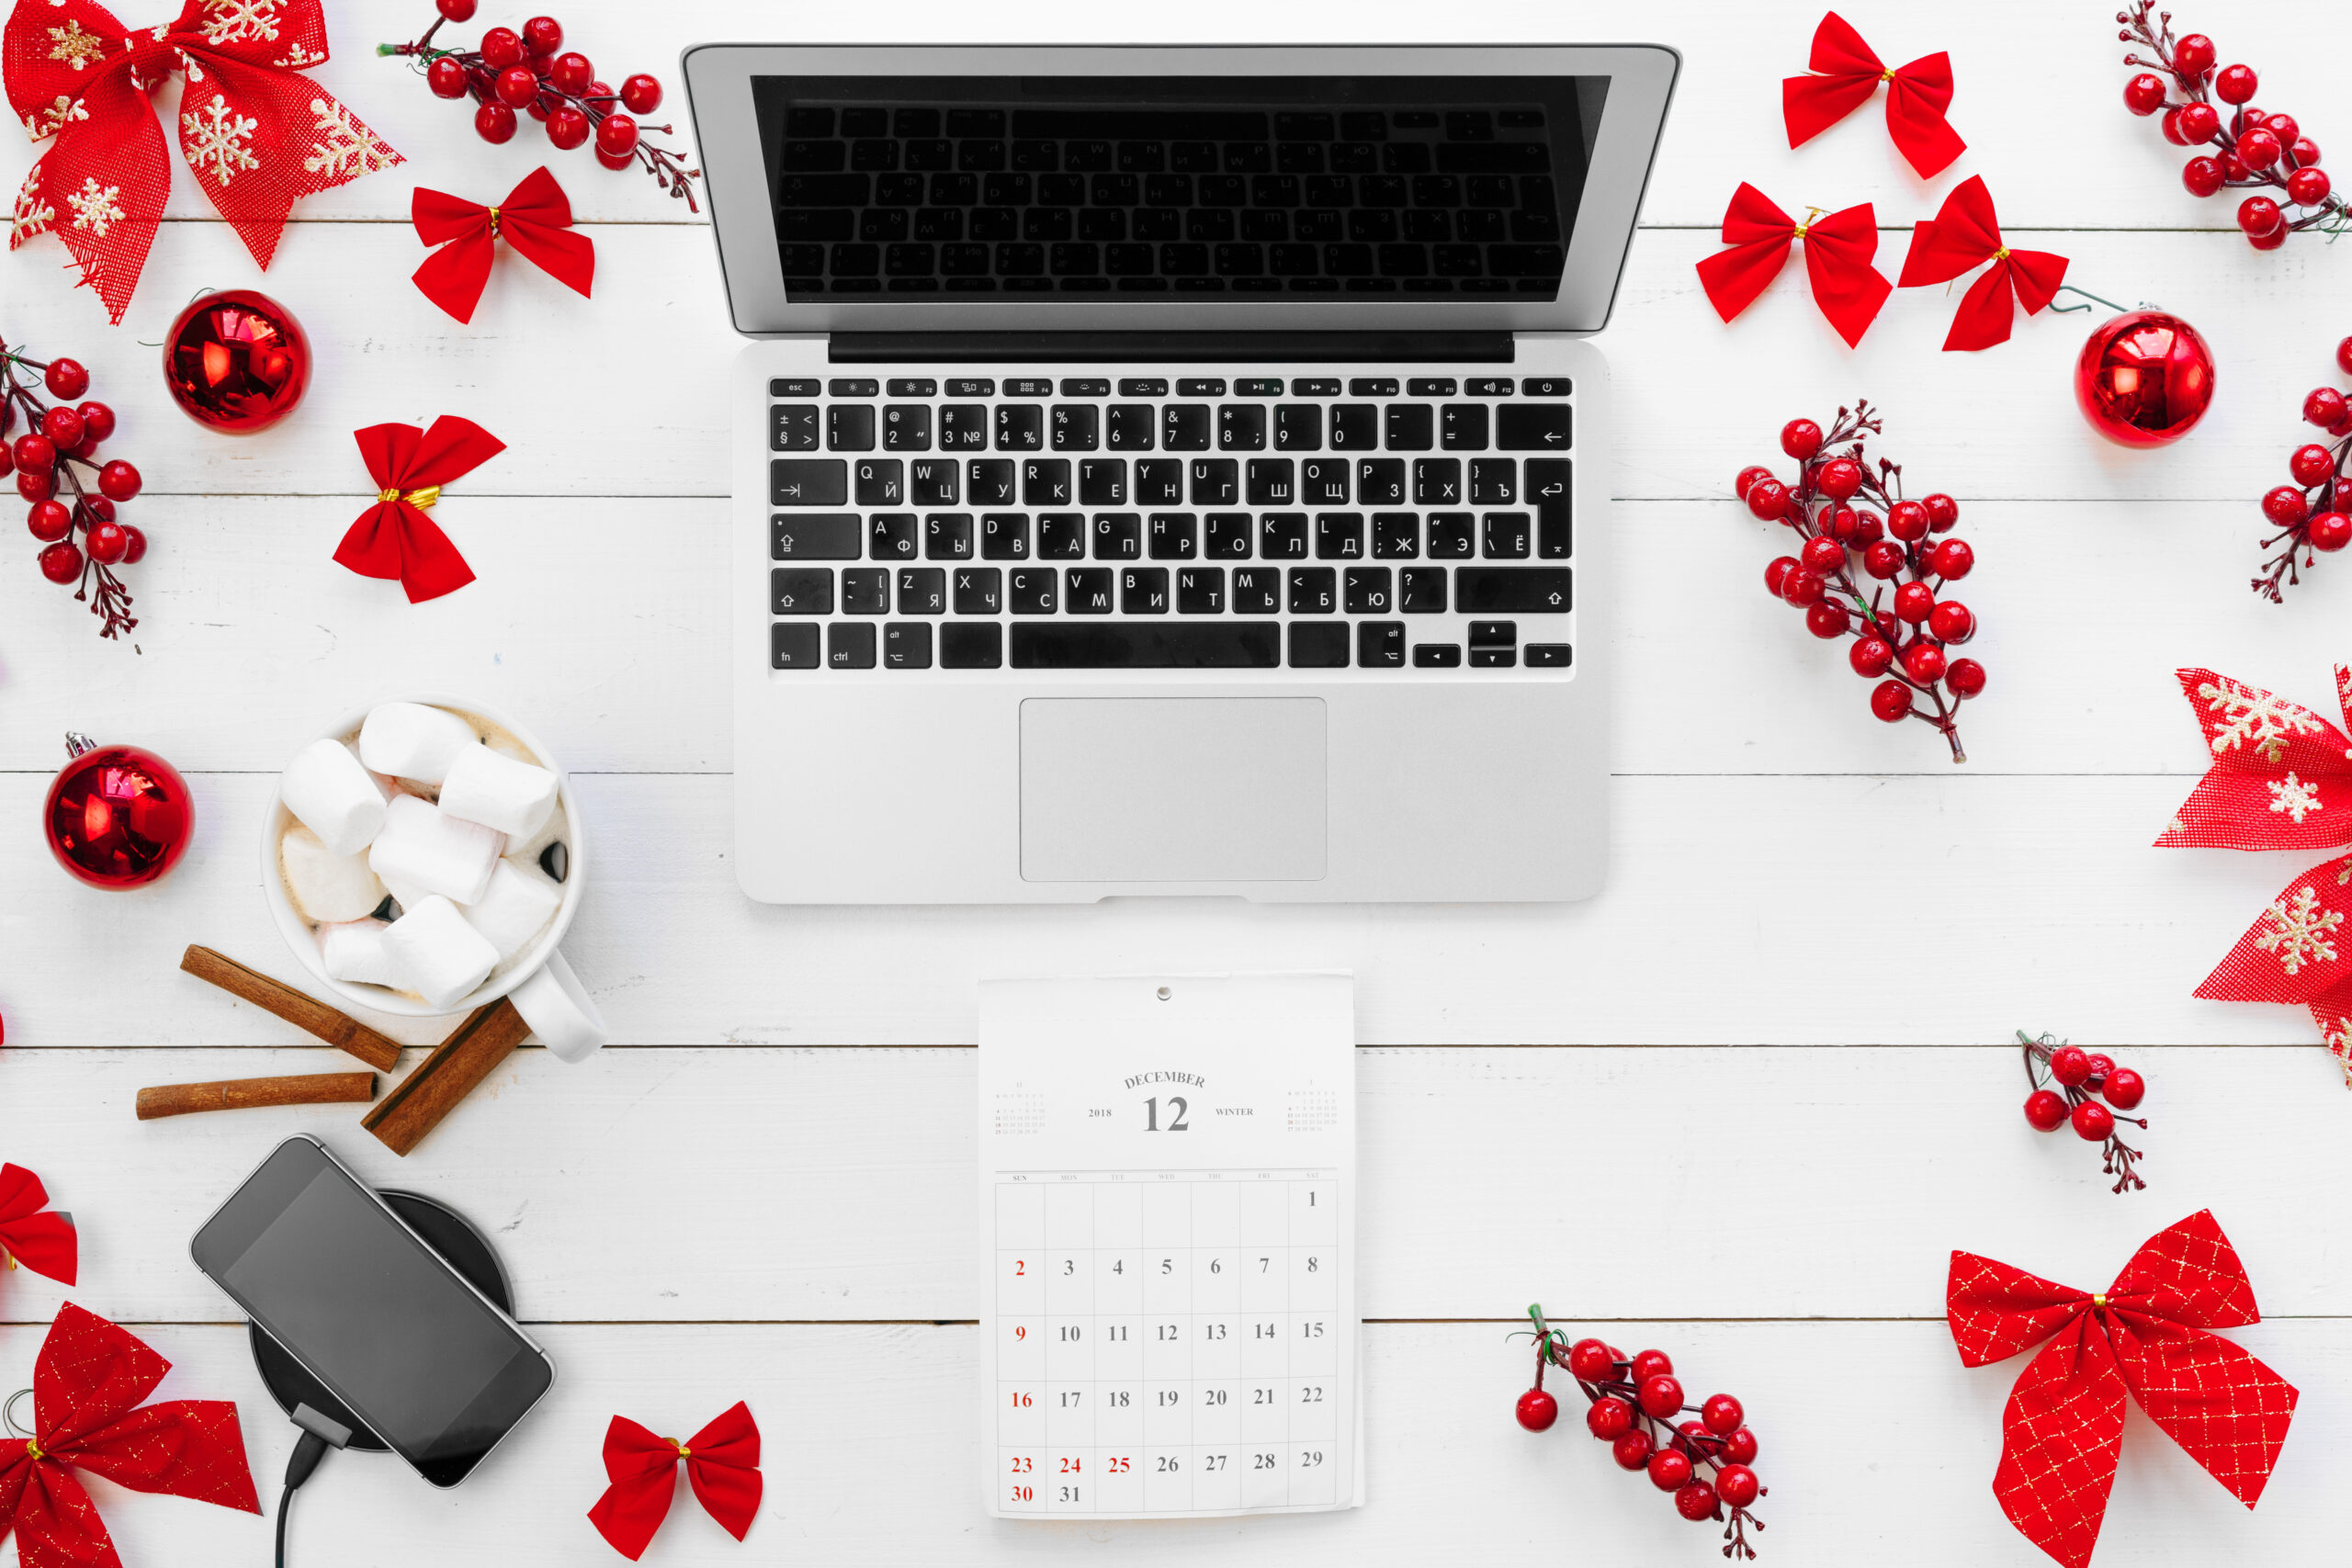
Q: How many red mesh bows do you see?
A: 2